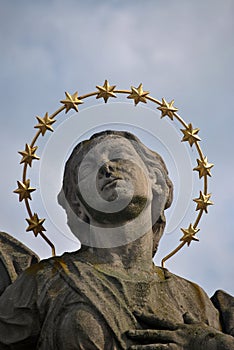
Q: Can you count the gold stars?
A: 12